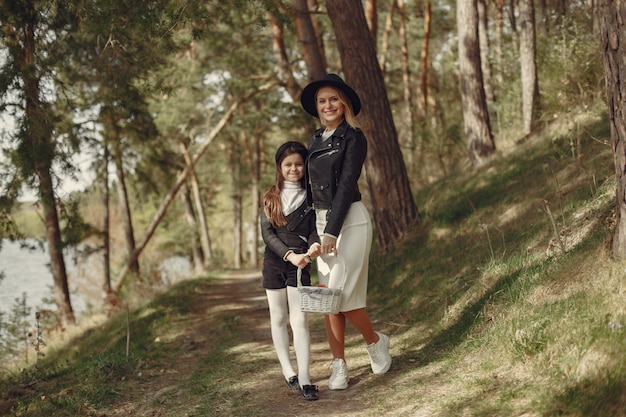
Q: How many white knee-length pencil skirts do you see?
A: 1